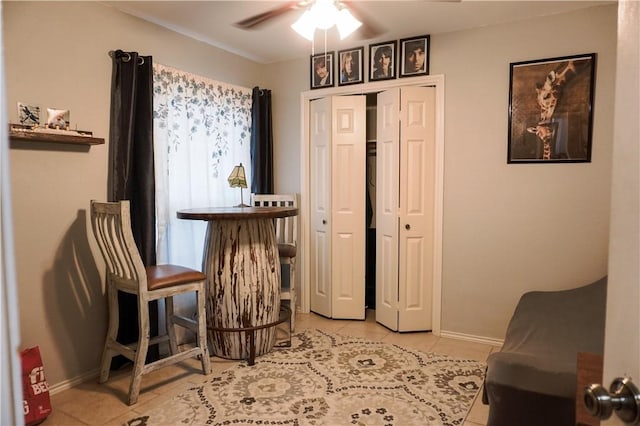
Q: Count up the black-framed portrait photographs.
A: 4